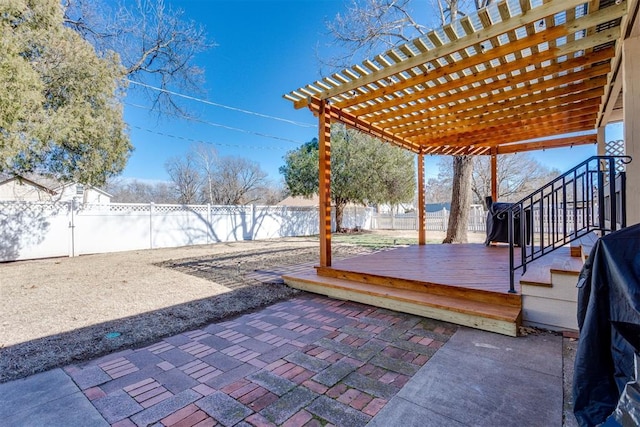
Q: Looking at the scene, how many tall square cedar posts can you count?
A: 3